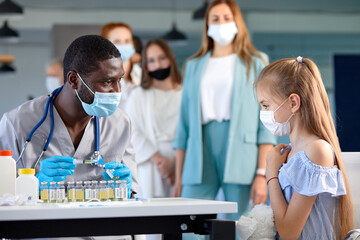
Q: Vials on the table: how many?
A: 11